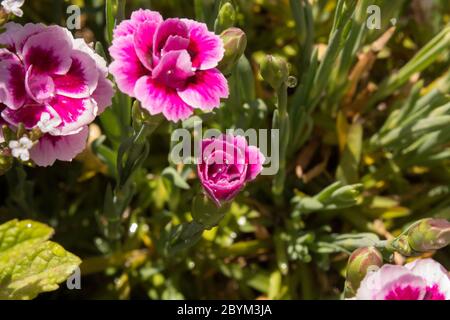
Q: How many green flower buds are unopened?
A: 5